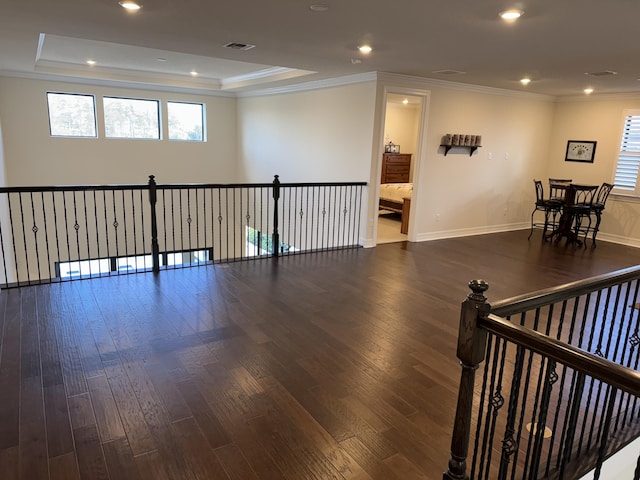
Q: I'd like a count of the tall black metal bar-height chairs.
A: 4